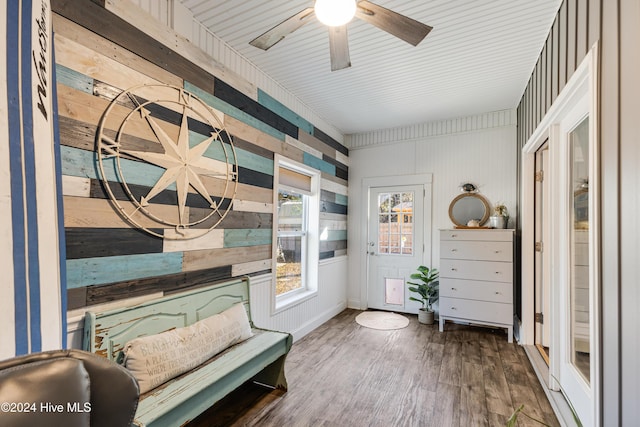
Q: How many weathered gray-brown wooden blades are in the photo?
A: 3